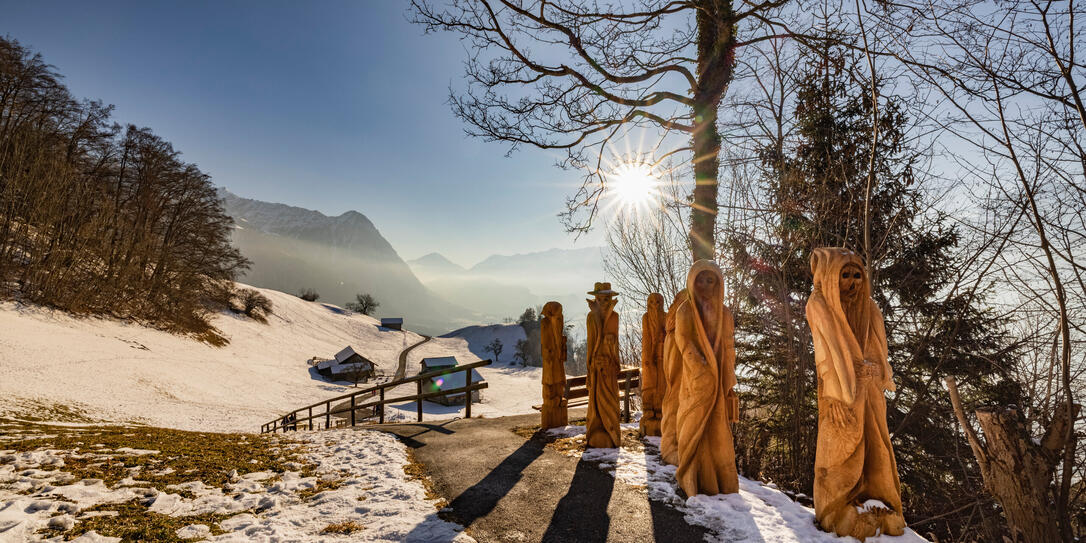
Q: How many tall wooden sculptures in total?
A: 6